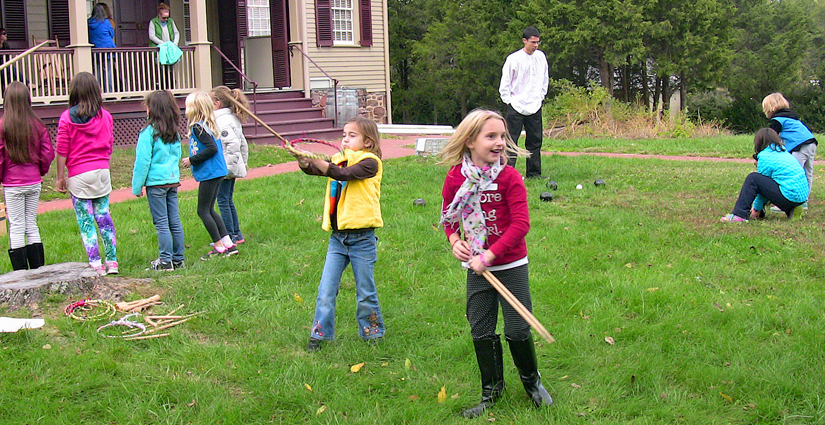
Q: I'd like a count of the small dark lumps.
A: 4